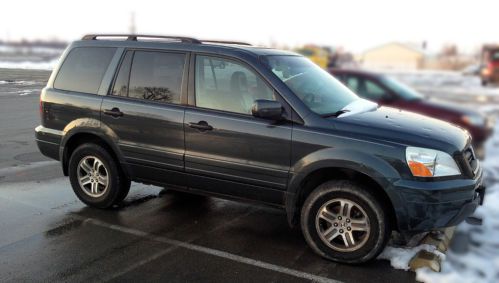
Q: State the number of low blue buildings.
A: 0